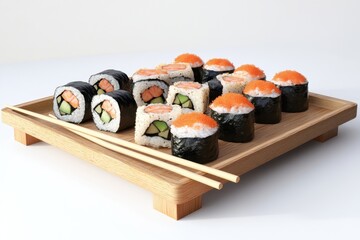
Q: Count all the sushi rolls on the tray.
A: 15